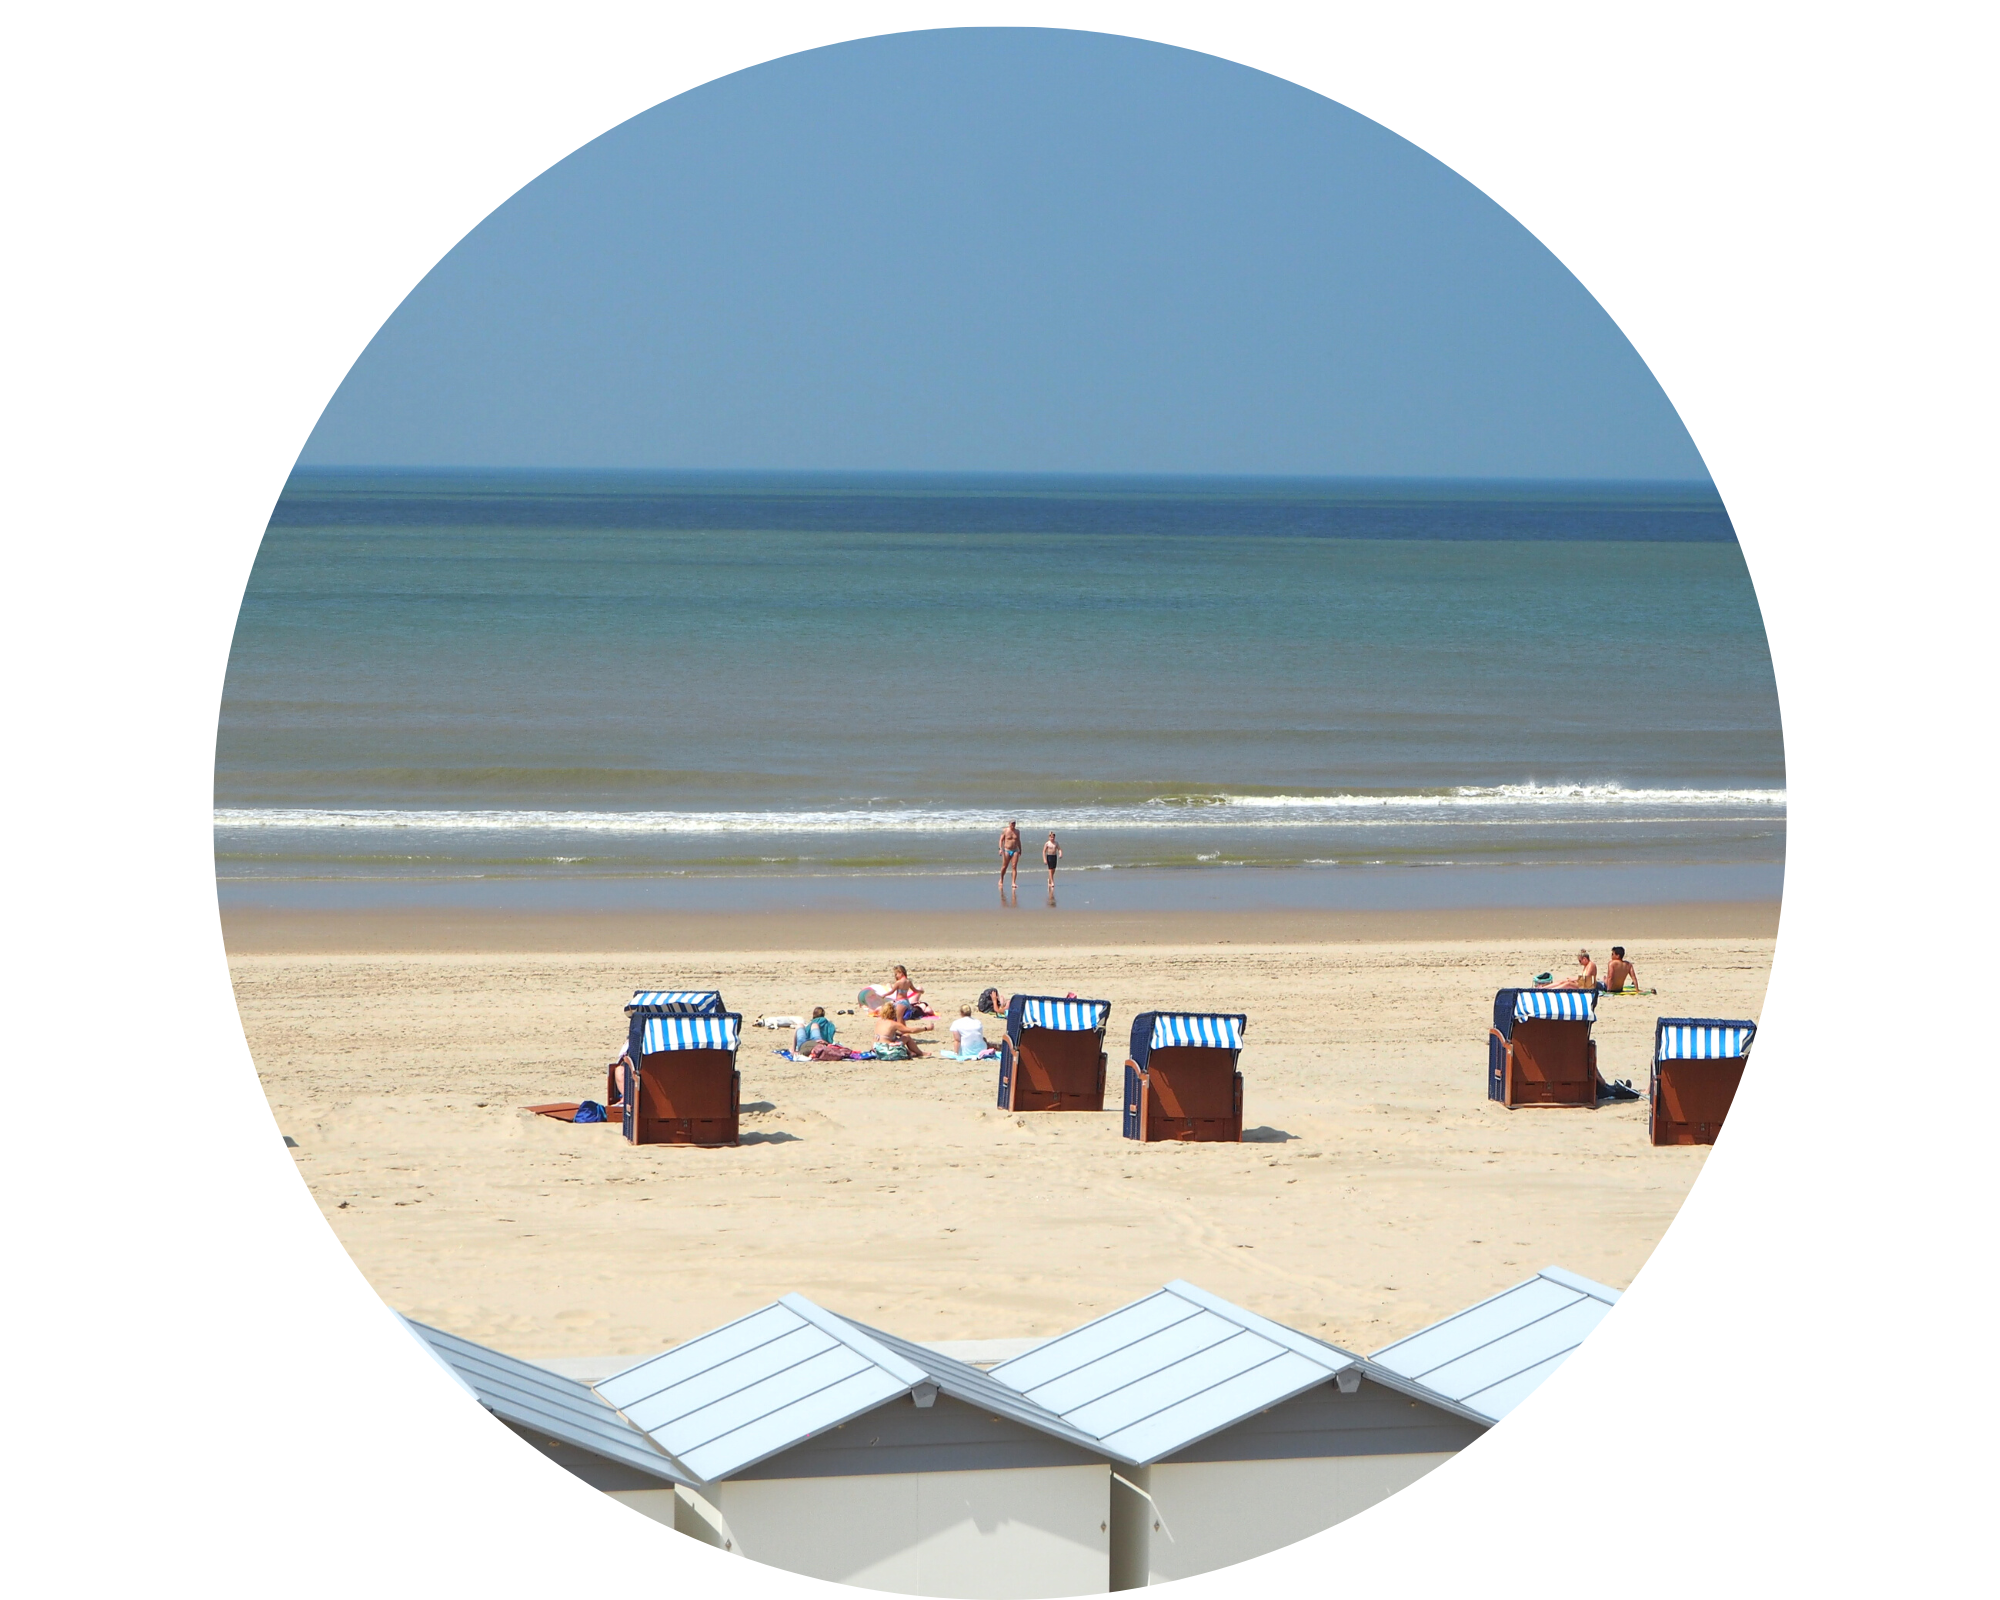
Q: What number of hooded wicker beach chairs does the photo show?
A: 6